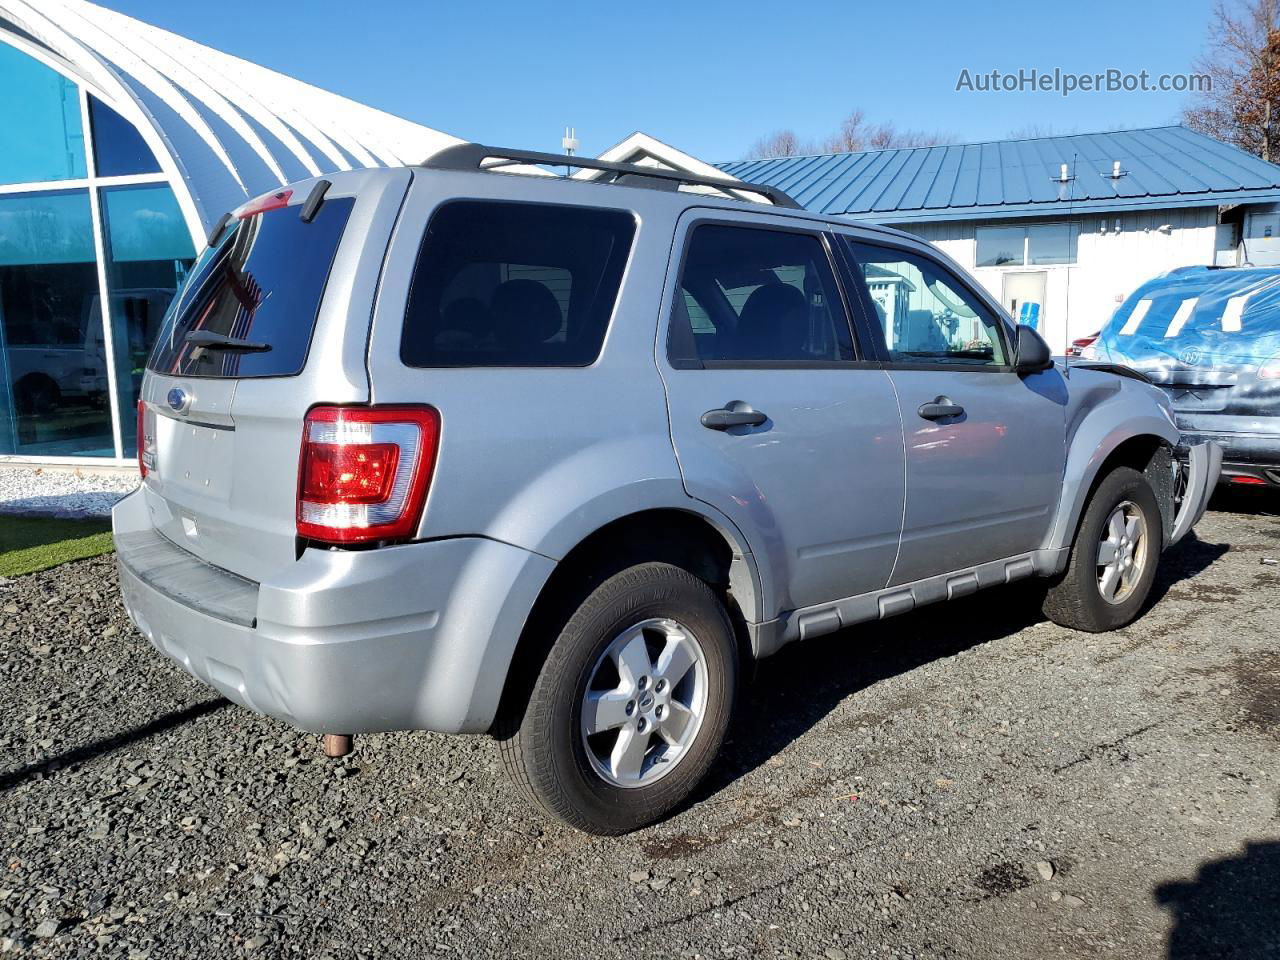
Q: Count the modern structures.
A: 2